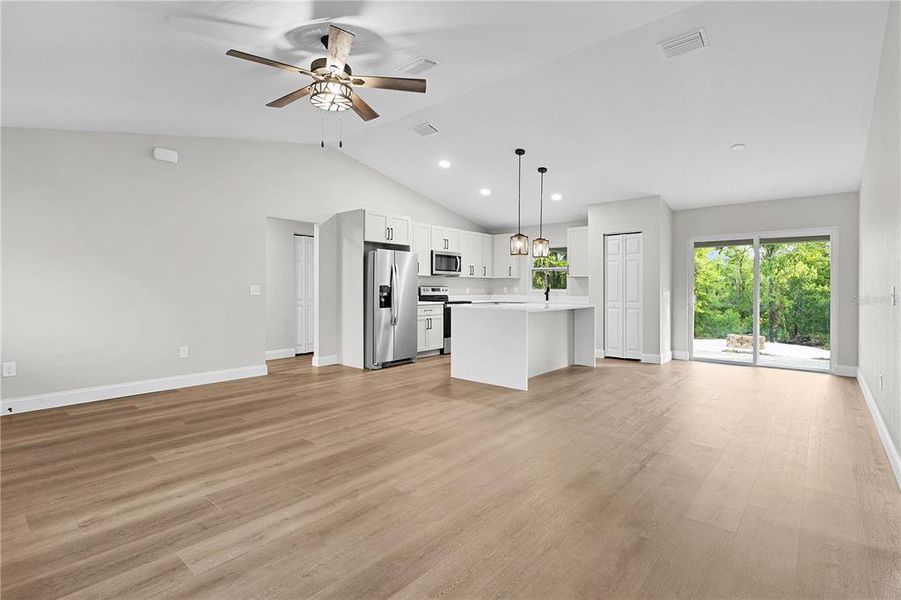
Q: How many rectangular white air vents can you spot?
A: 3